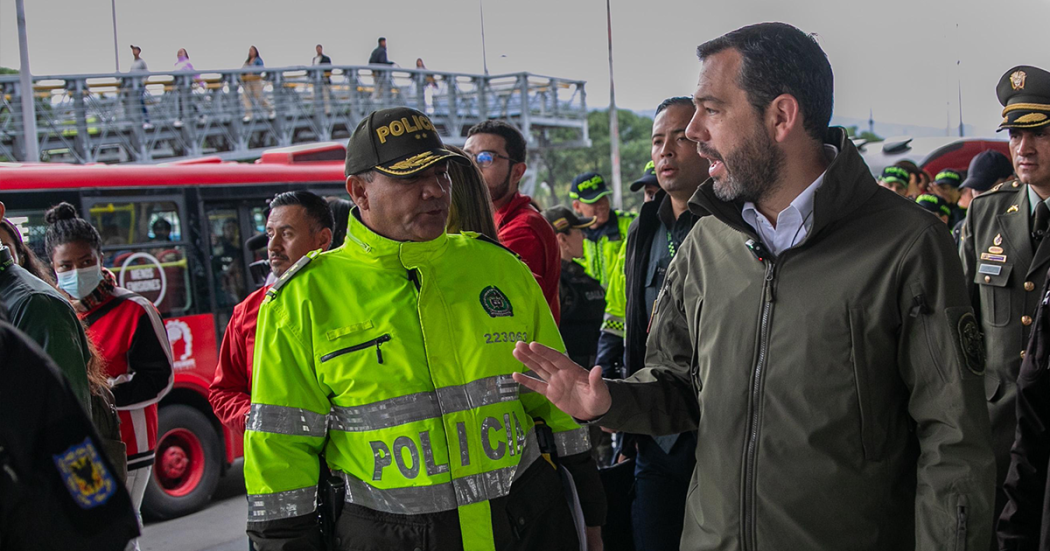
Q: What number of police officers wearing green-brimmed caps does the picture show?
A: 2